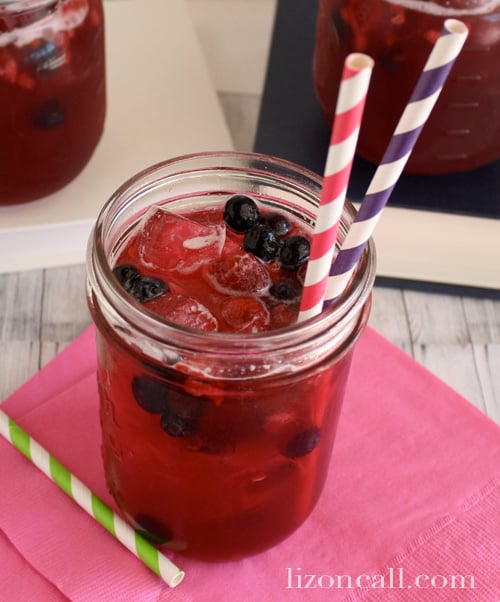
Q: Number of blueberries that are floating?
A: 7